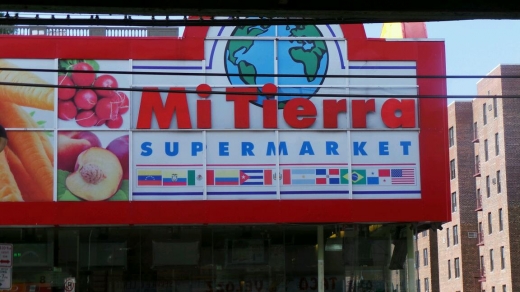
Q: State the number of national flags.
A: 11